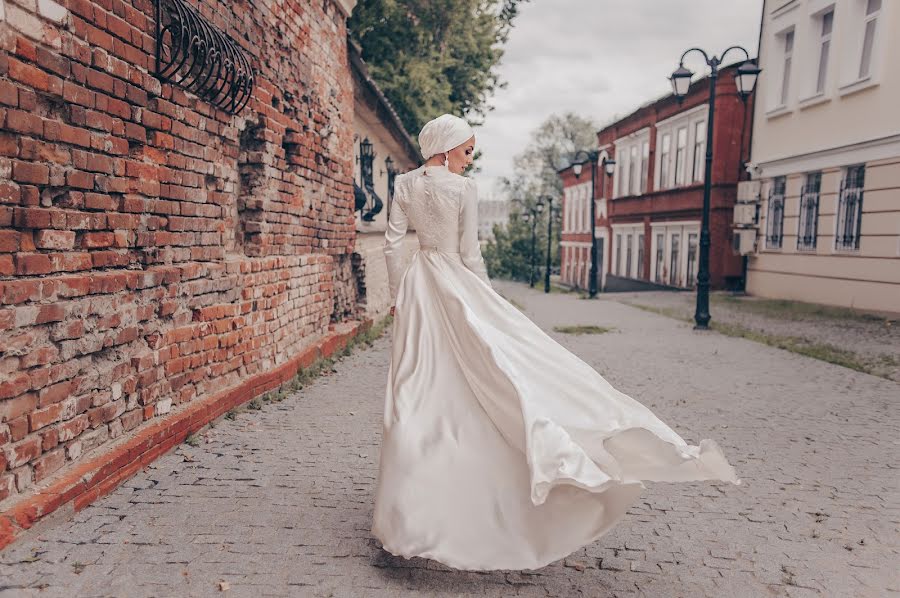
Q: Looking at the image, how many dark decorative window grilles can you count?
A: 4